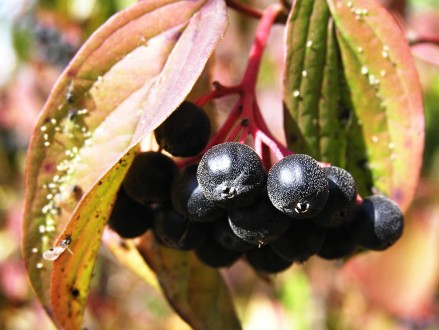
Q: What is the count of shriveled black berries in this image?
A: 0